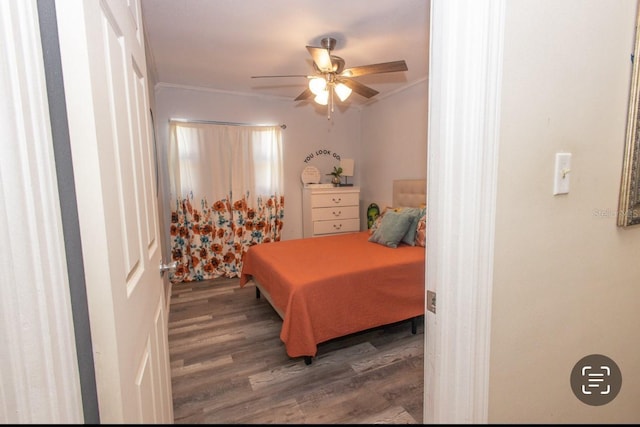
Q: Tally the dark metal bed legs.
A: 3